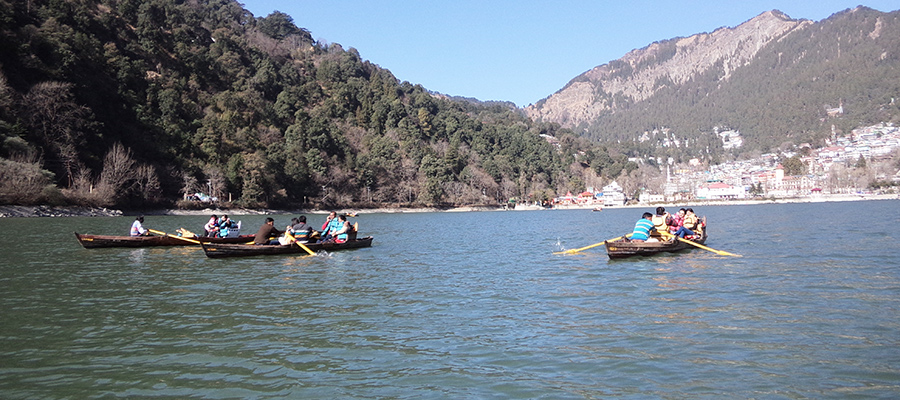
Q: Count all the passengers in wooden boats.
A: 12